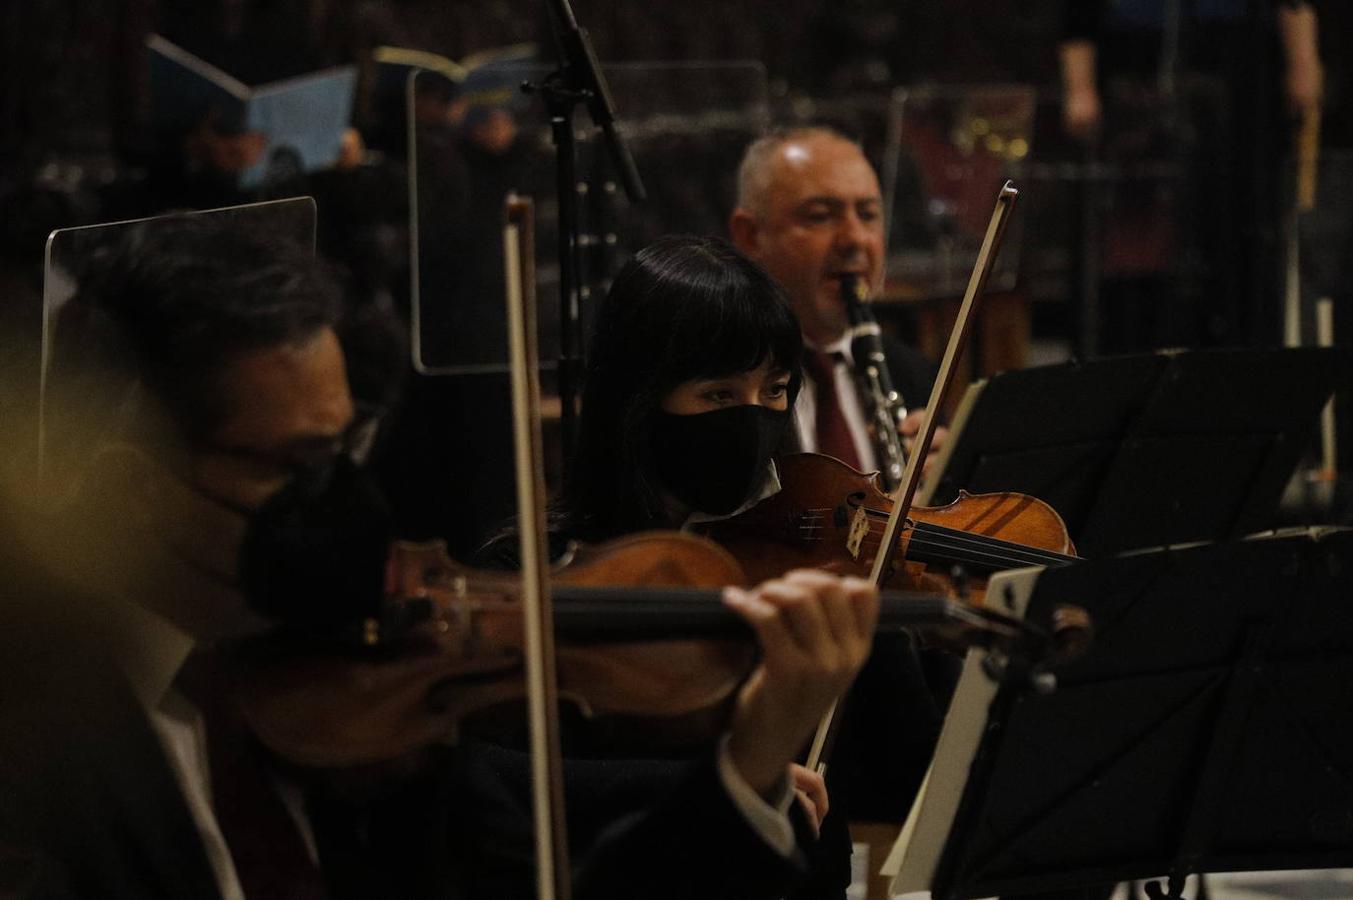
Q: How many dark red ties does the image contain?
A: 2